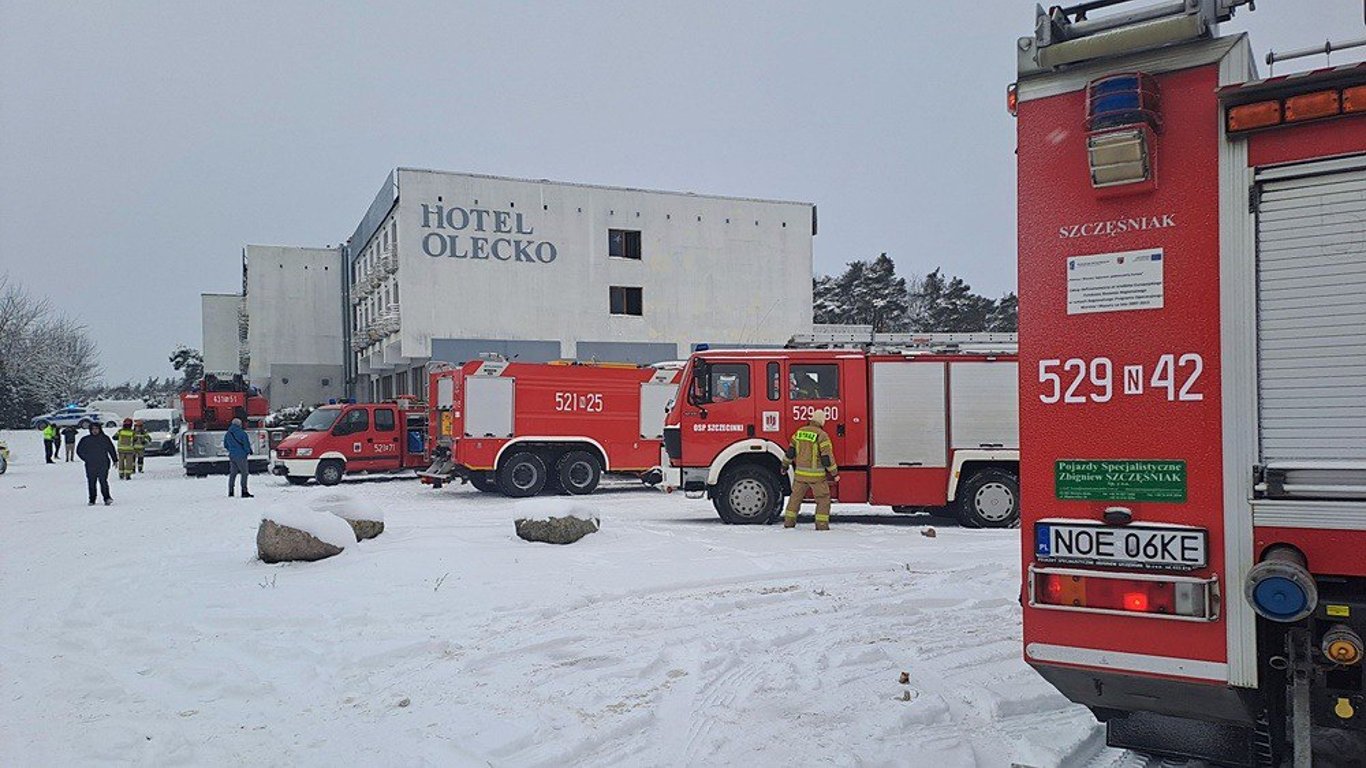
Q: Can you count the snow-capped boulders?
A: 3